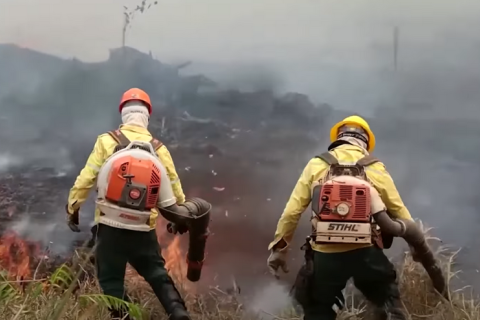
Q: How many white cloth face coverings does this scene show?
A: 2